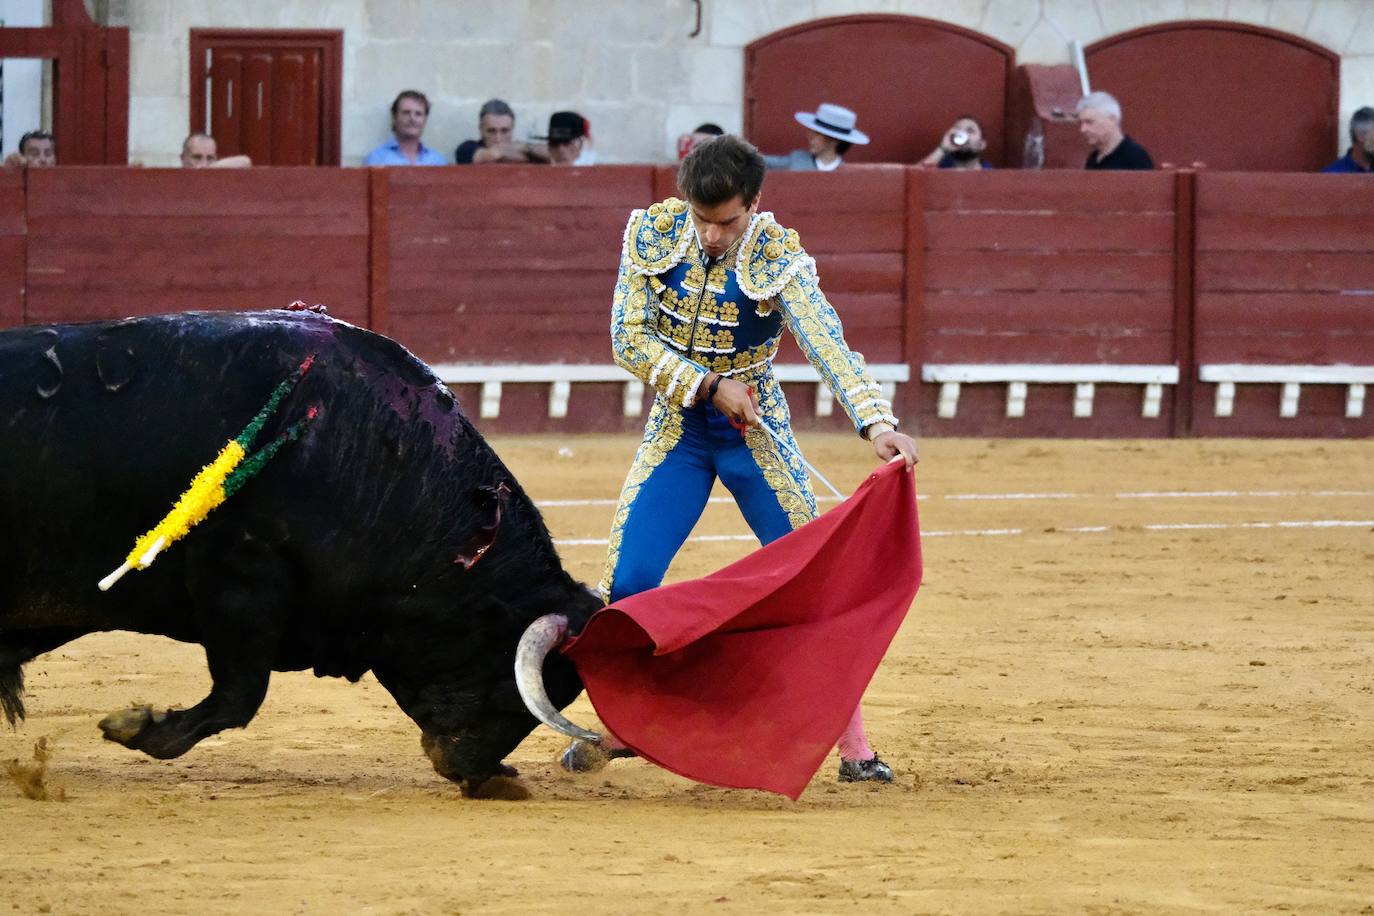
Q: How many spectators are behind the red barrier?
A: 10